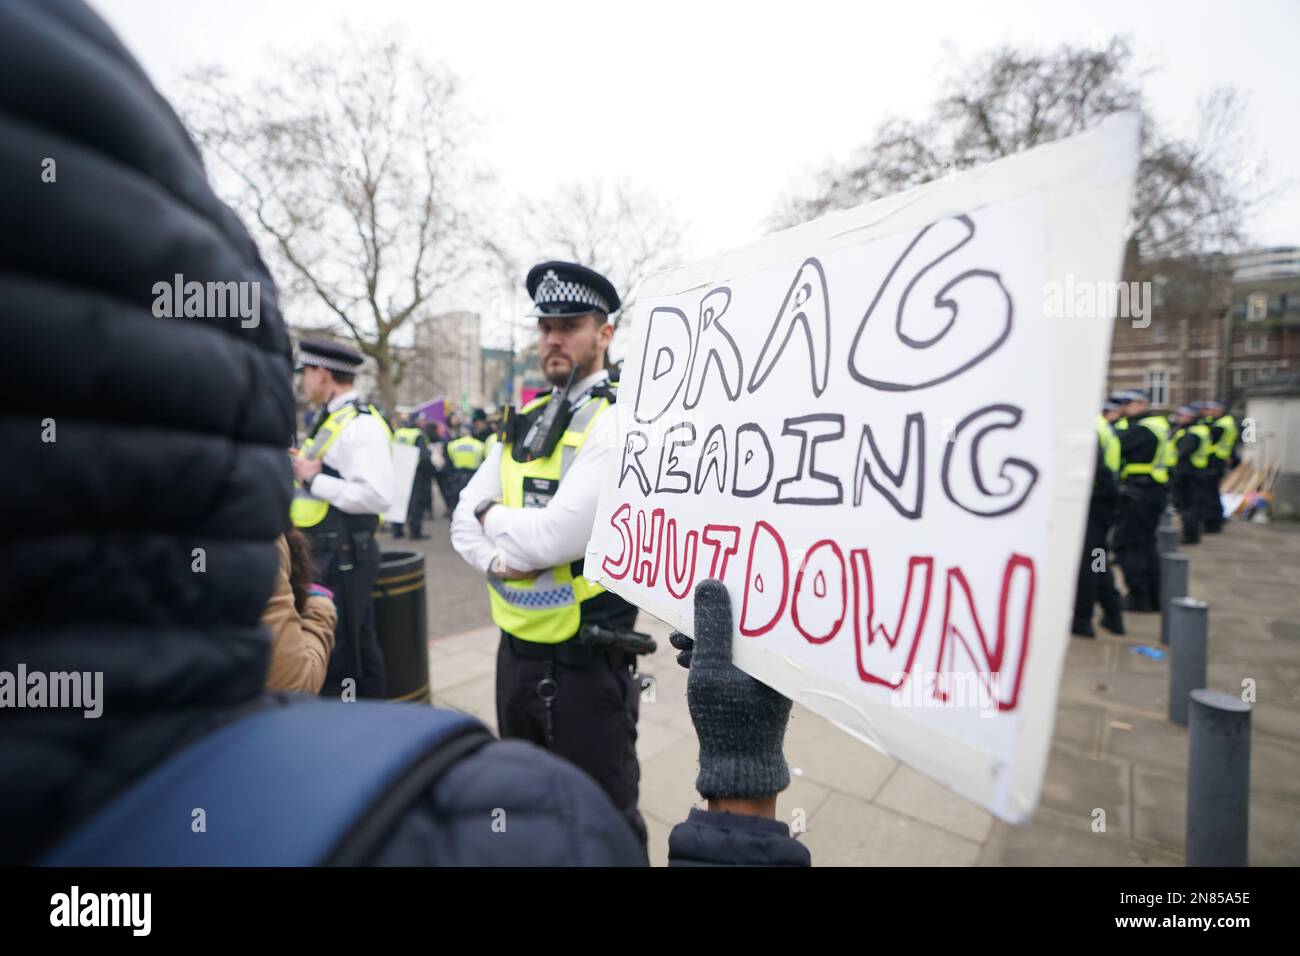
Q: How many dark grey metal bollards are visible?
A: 4